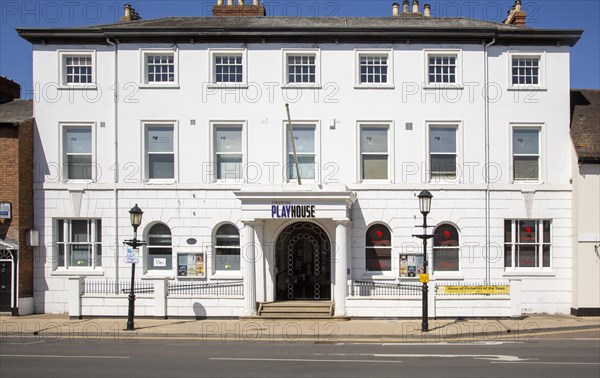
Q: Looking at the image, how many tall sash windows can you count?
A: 7